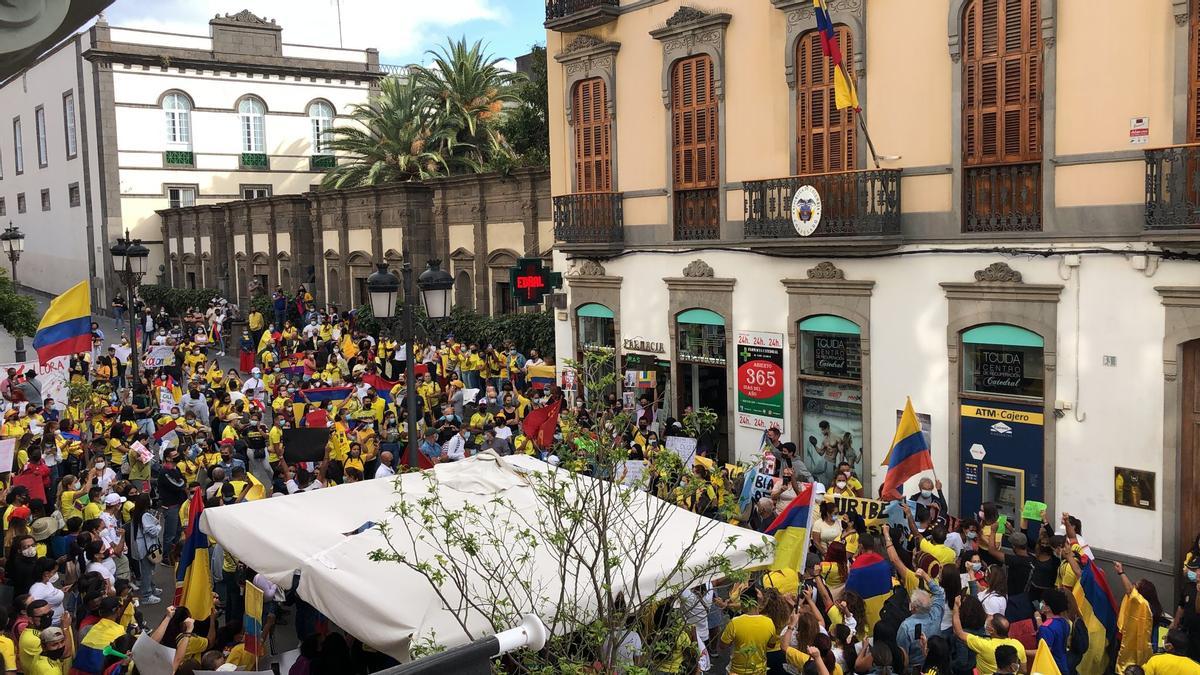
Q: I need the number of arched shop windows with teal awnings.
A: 4